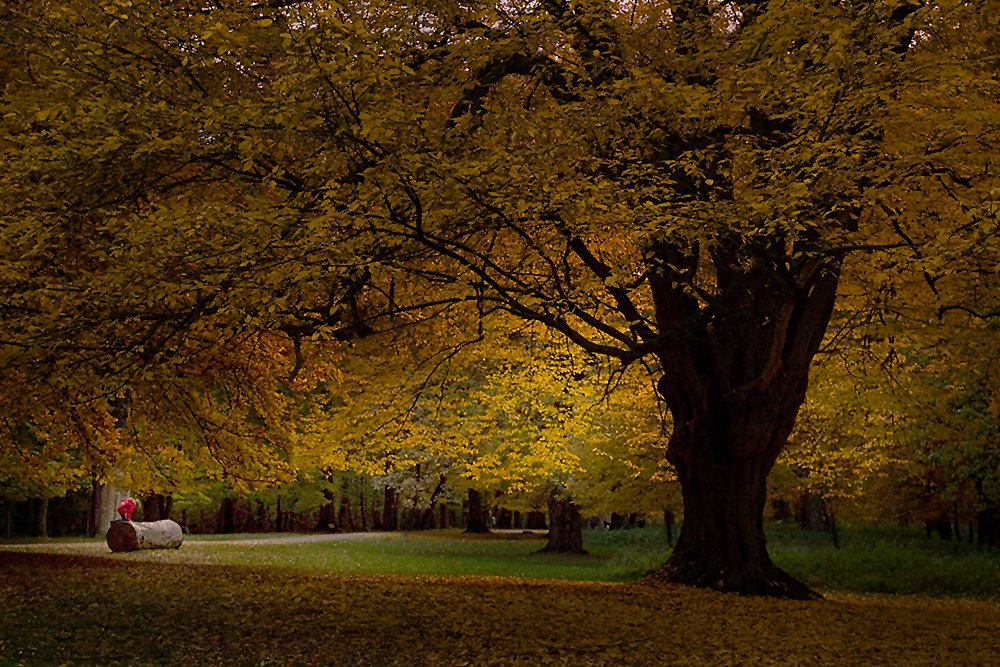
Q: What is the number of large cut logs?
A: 1